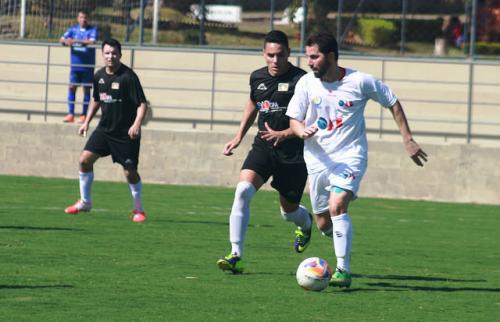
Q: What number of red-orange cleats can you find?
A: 4